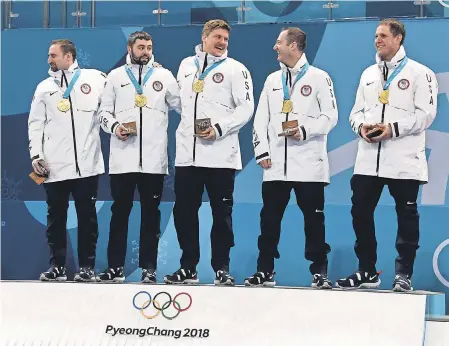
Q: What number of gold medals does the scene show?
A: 5